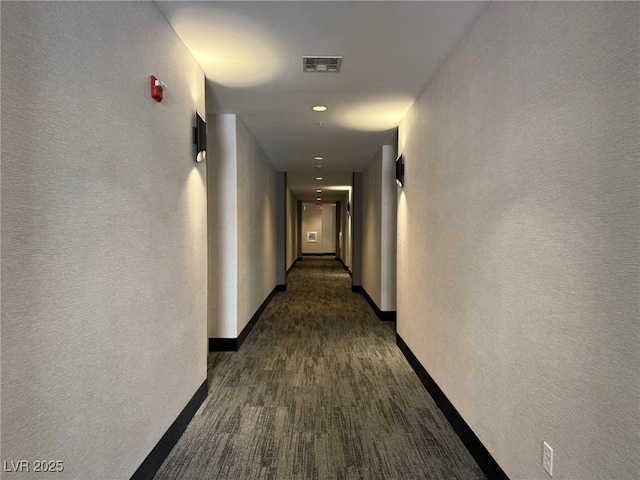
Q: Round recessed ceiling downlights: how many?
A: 5